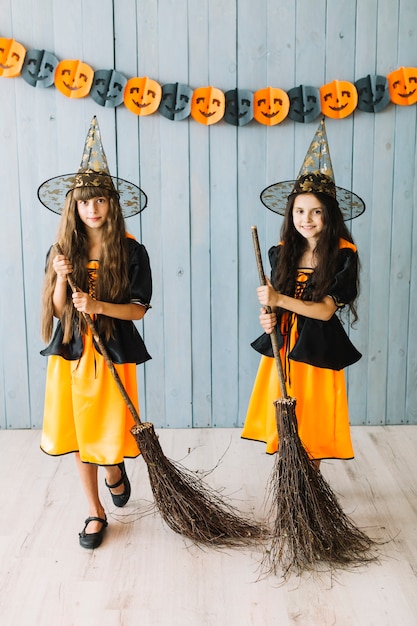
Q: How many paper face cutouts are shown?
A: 13